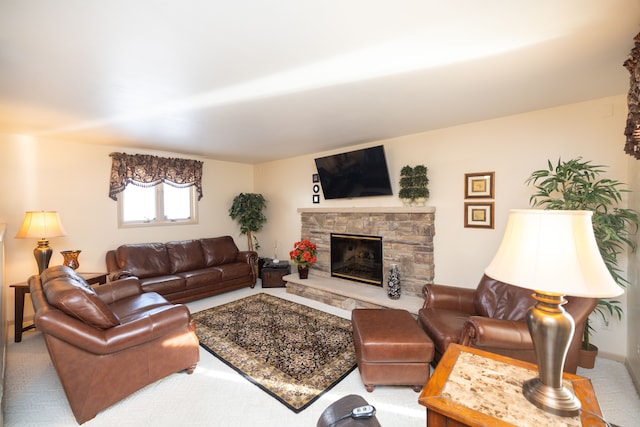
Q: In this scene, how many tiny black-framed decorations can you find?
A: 3